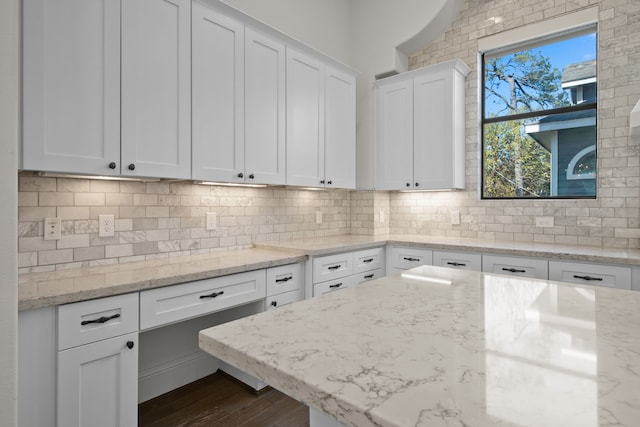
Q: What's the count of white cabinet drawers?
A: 11